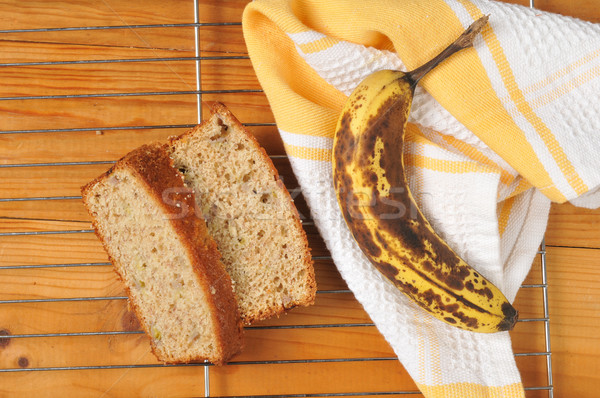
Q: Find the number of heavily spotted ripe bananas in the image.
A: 1